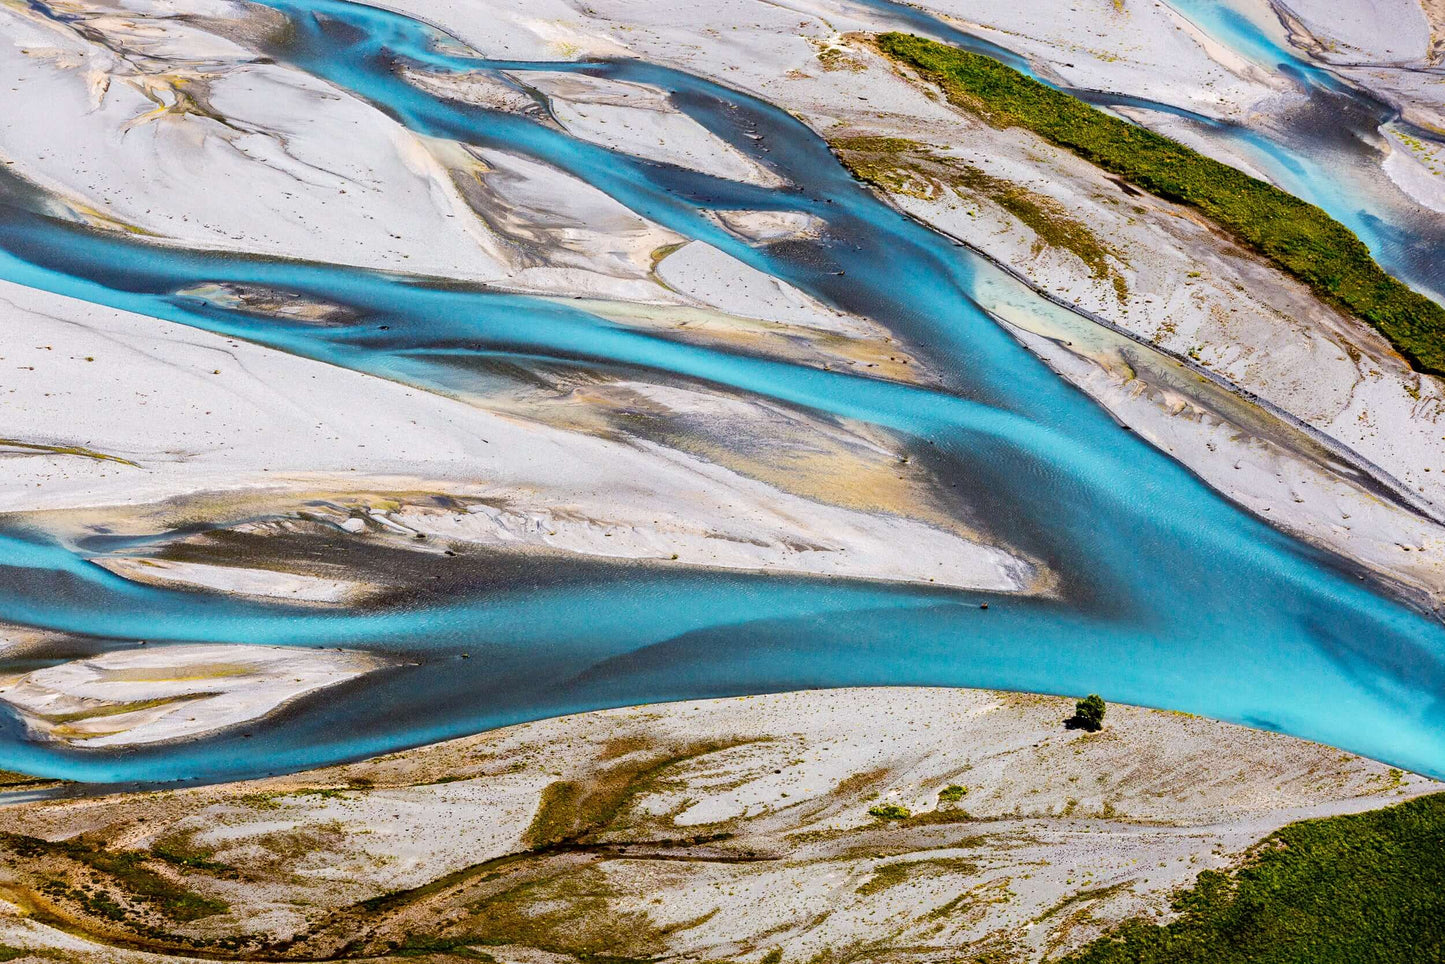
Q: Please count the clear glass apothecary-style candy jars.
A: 0